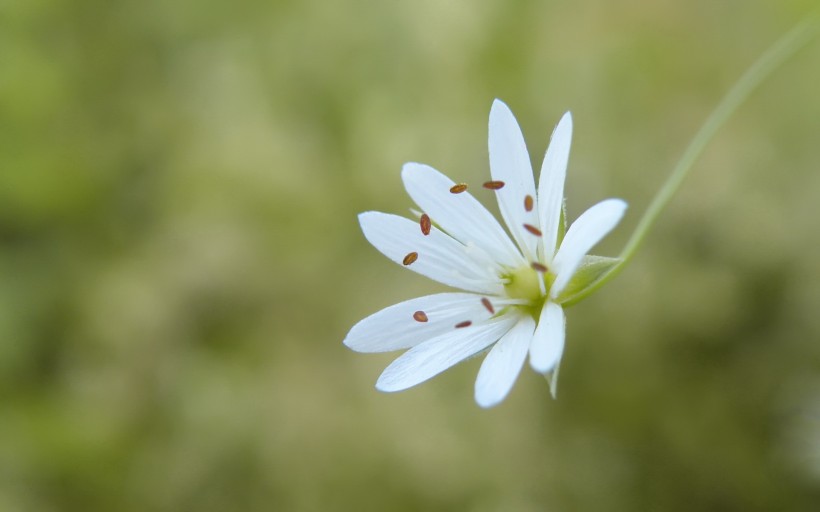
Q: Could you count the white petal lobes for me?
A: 9